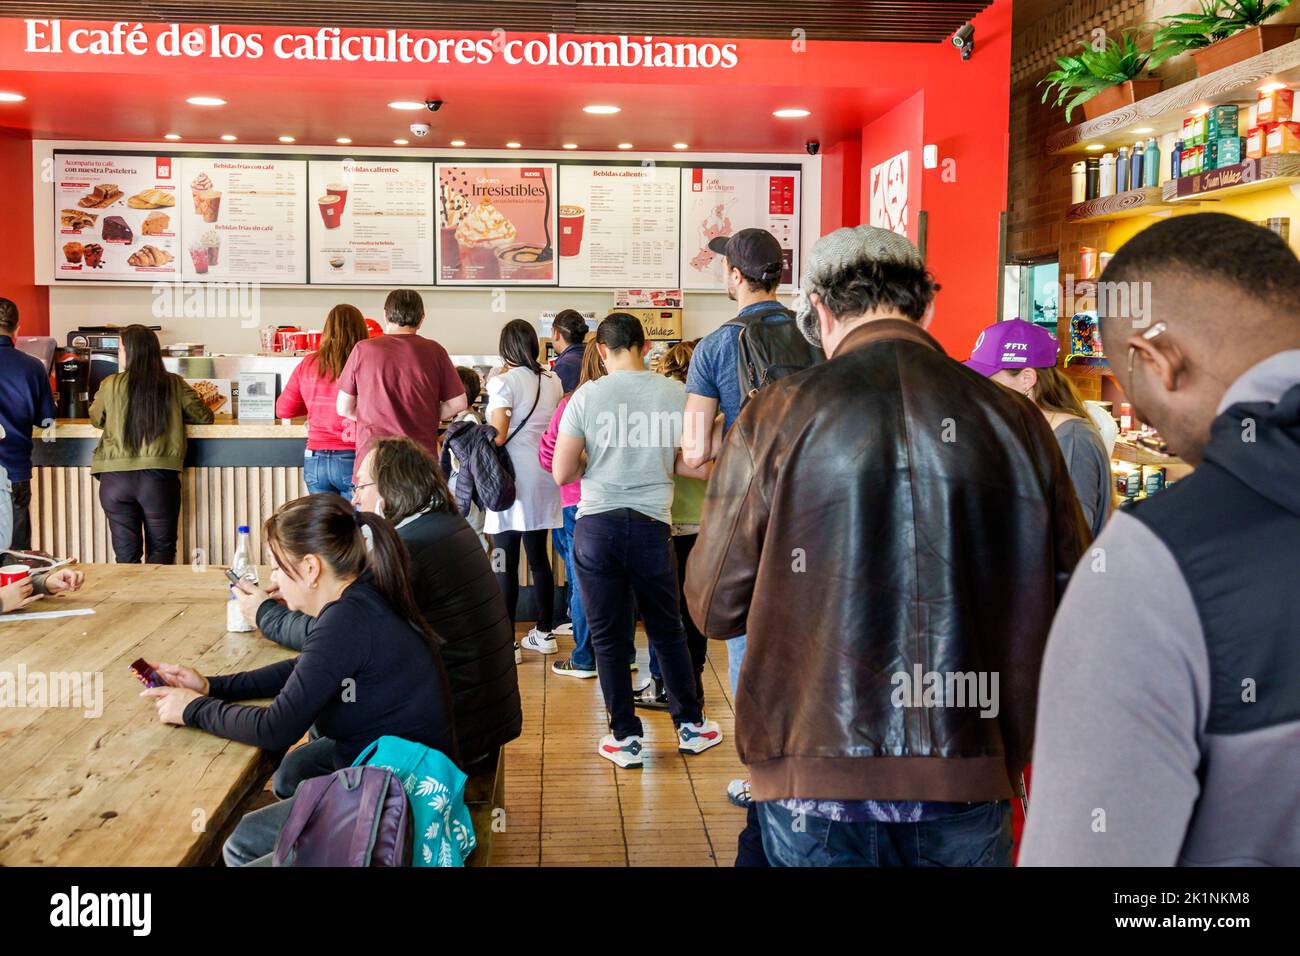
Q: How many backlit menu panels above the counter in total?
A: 6